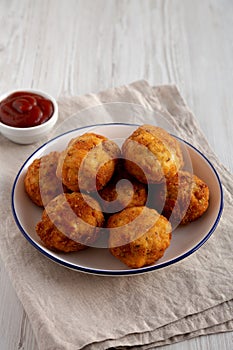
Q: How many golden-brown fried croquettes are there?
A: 7